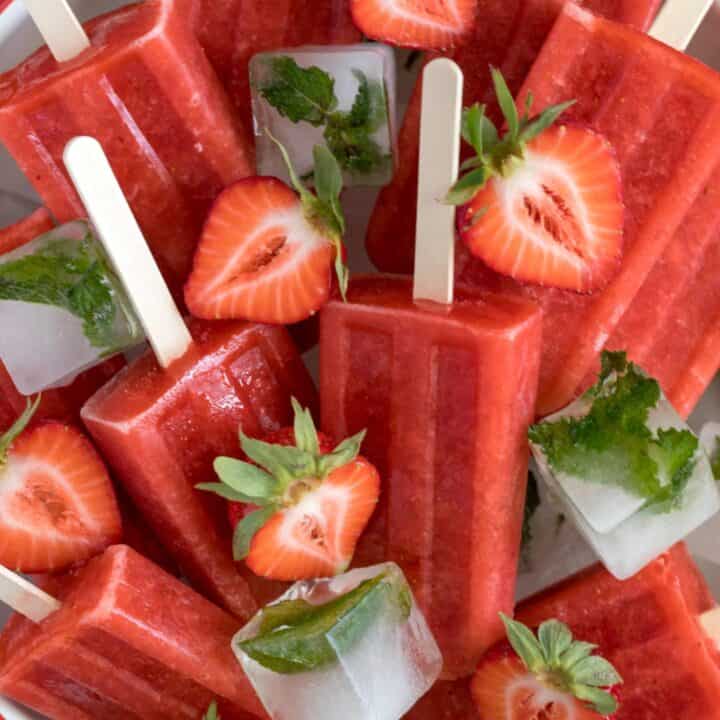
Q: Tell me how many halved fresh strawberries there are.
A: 6